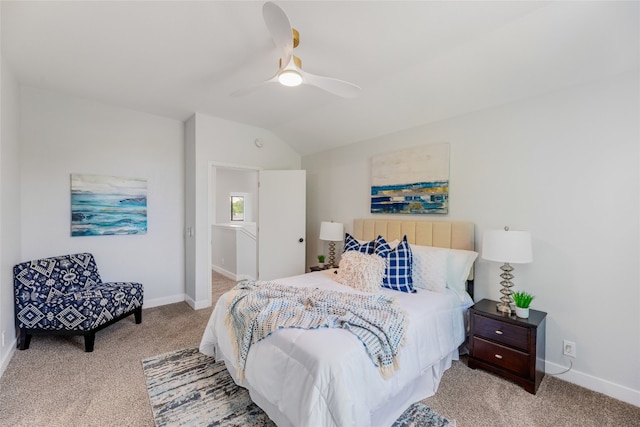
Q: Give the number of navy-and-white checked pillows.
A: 2